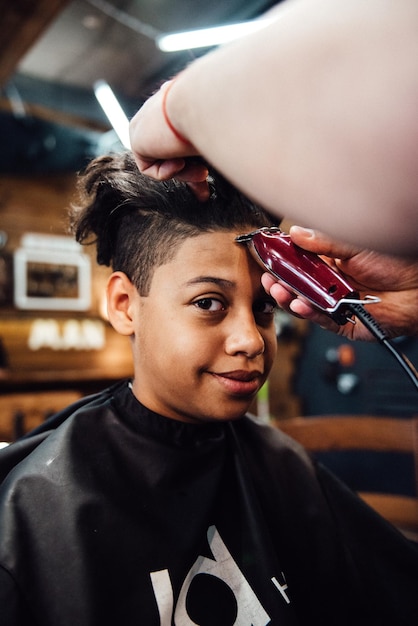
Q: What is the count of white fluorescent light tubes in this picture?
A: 2